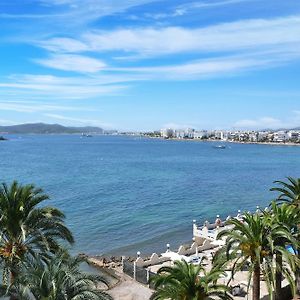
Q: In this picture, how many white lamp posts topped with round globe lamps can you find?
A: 6